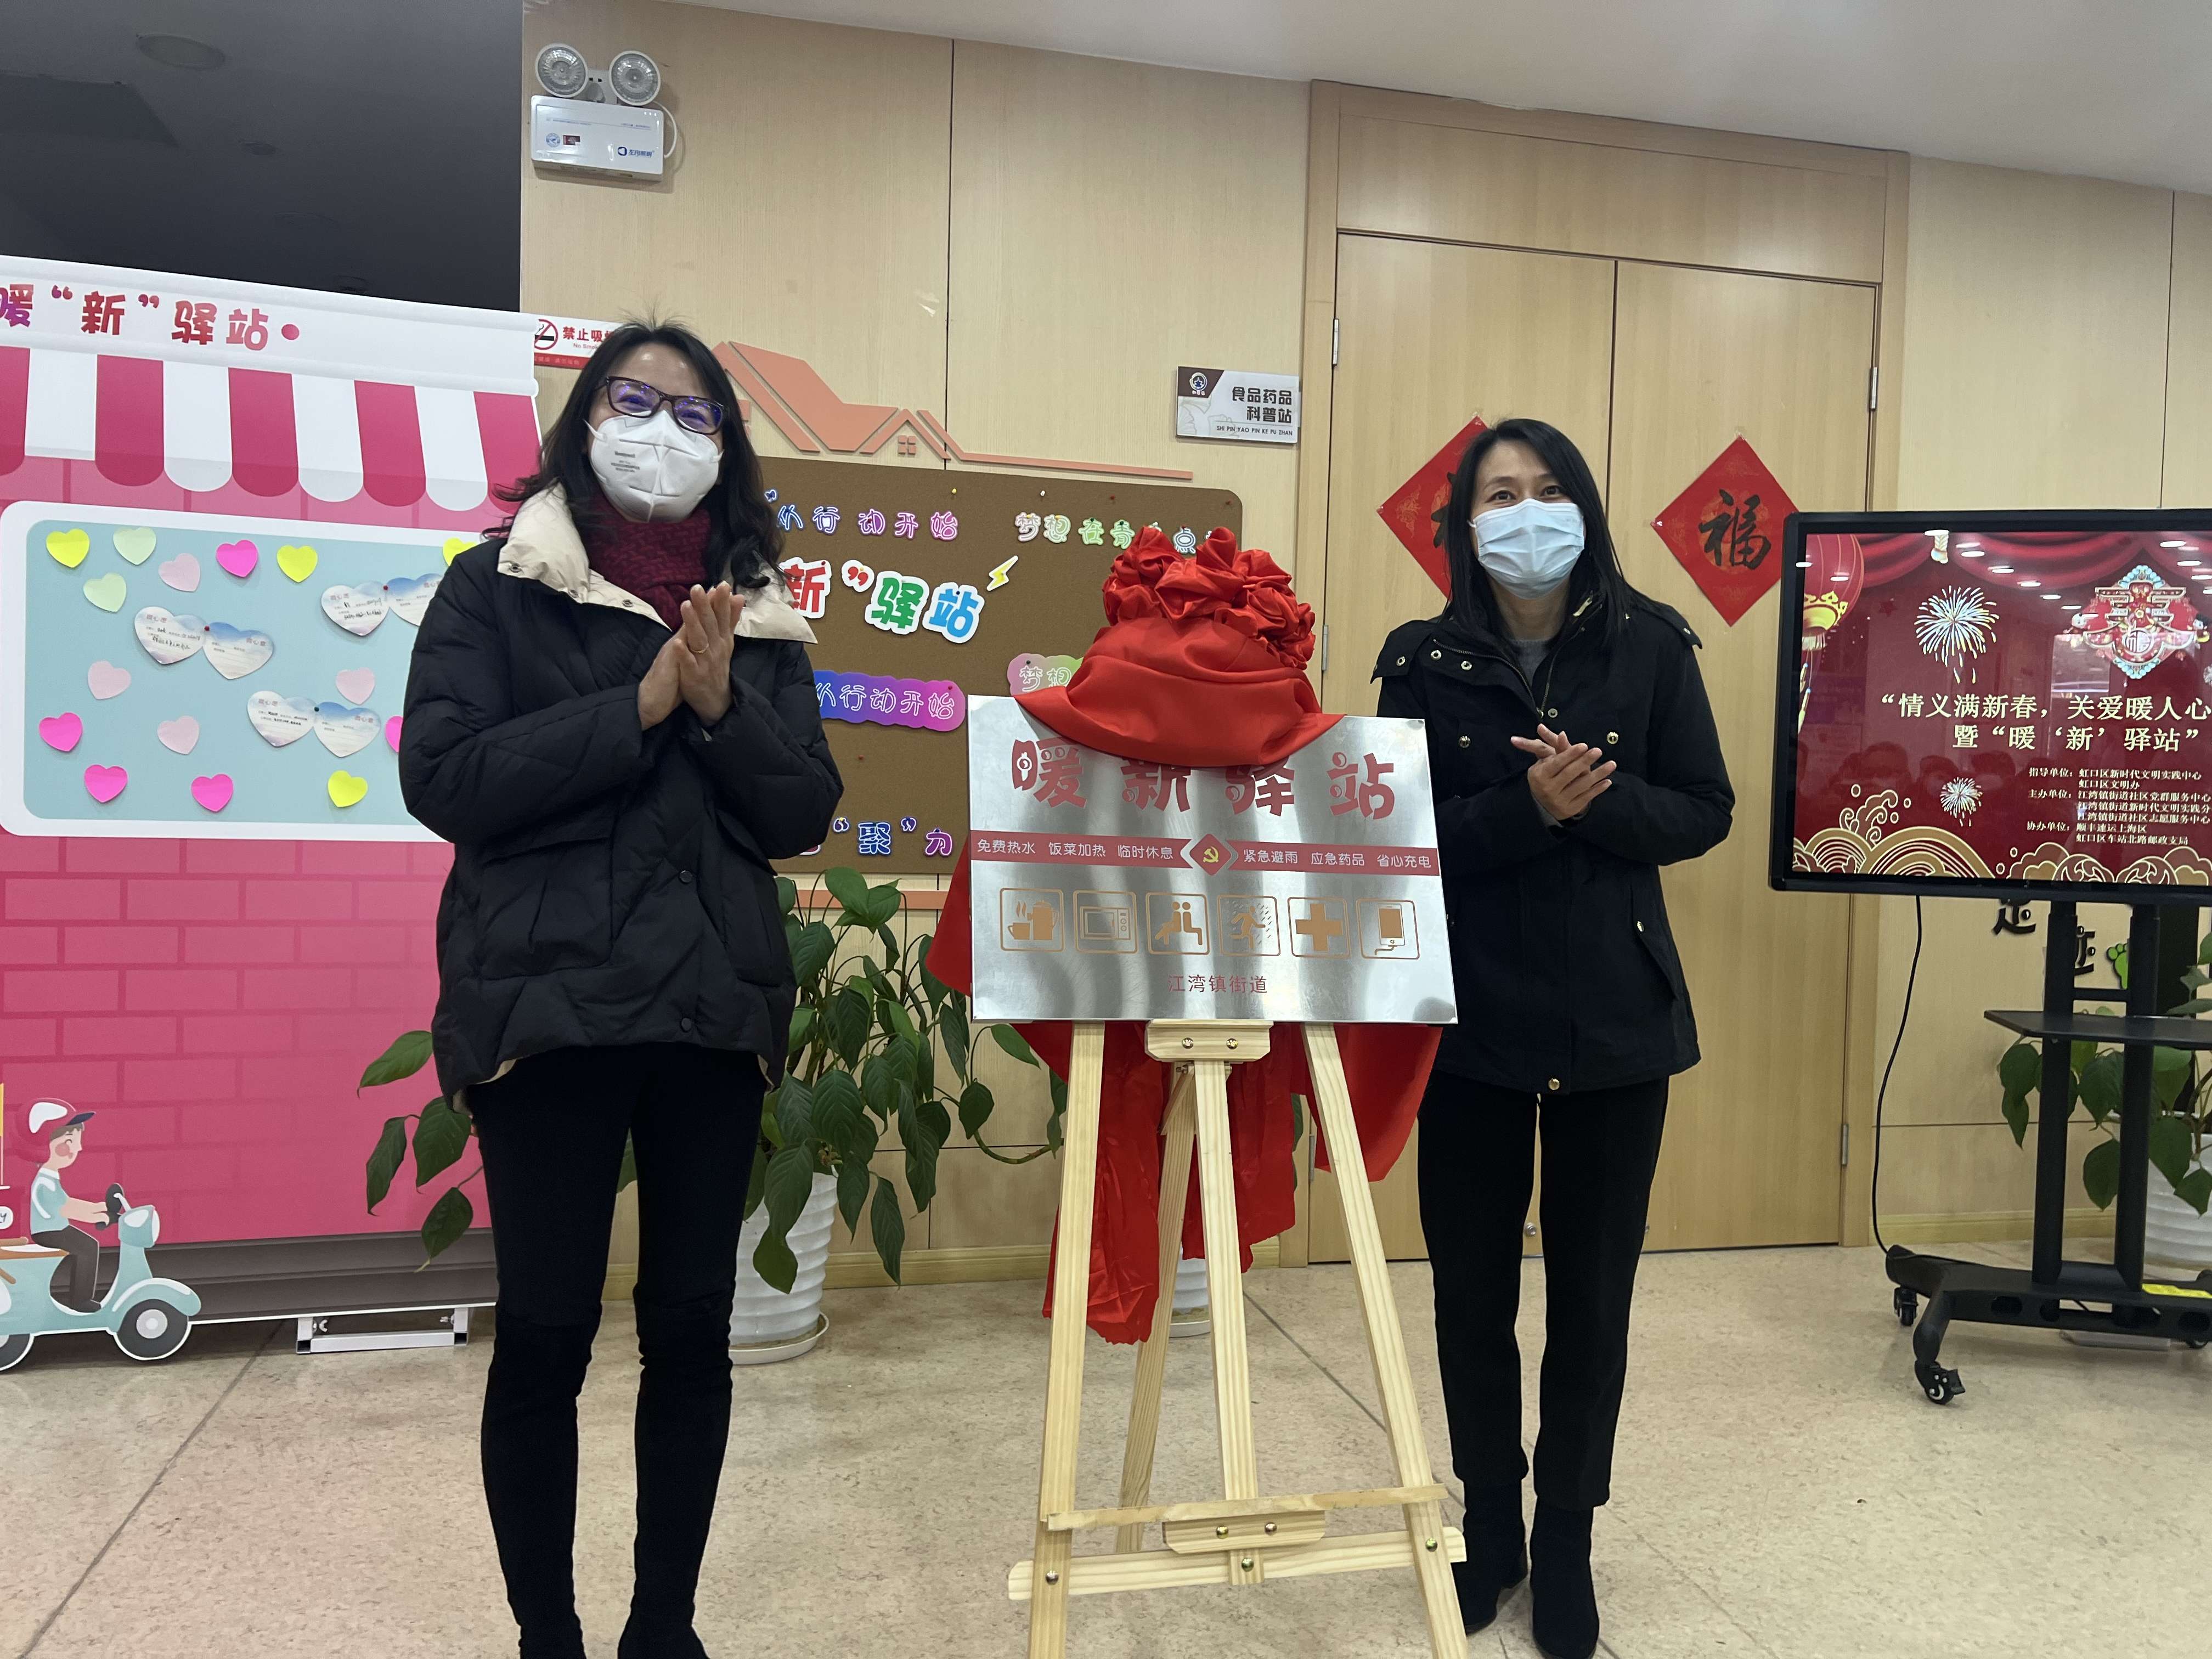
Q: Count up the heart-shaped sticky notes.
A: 15